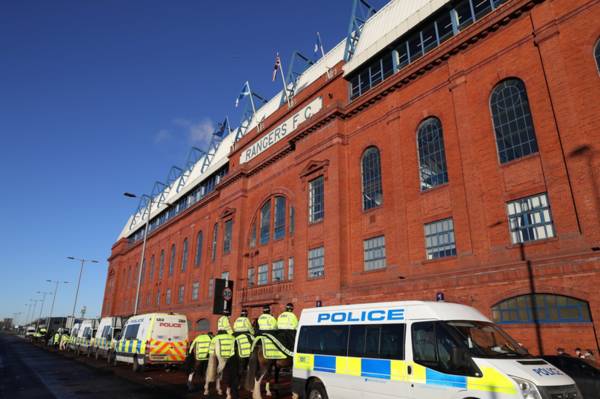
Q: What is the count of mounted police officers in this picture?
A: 4